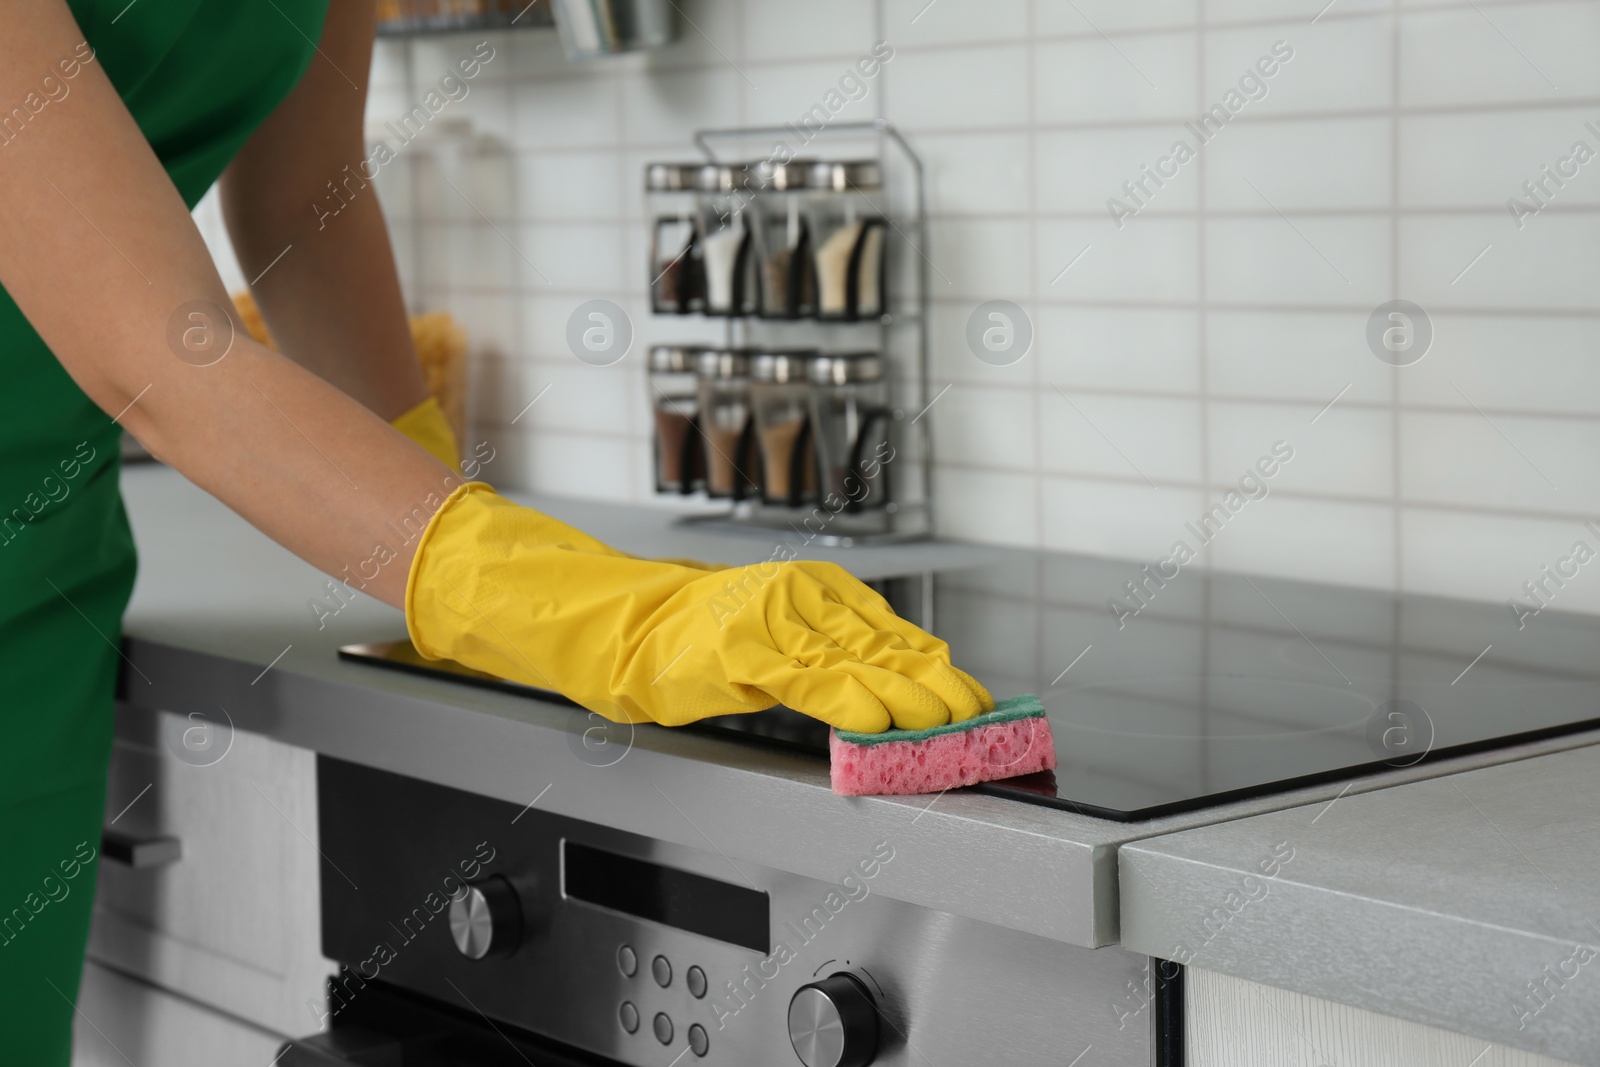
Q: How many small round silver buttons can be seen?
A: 6